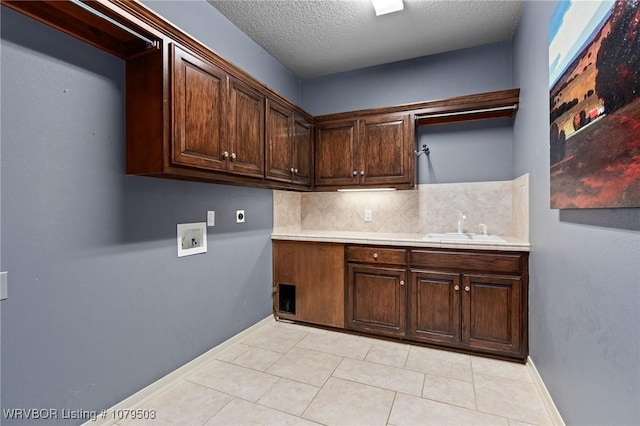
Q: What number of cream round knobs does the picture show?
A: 10